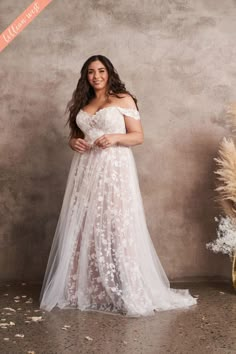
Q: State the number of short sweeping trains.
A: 1